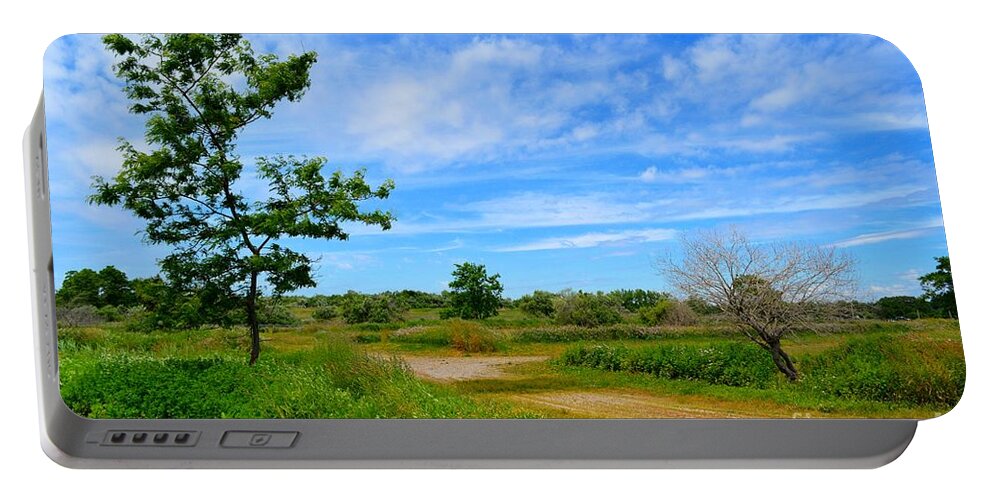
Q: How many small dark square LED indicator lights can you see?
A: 4